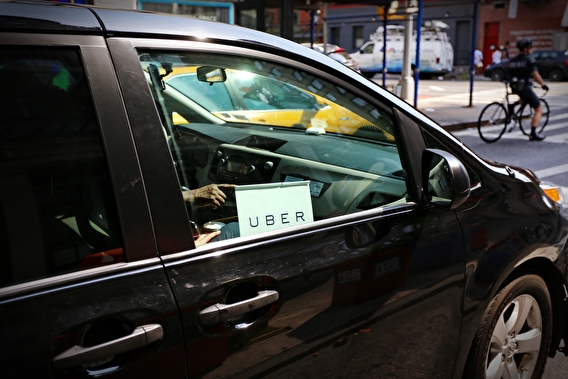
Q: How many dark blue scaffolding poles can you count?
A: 4